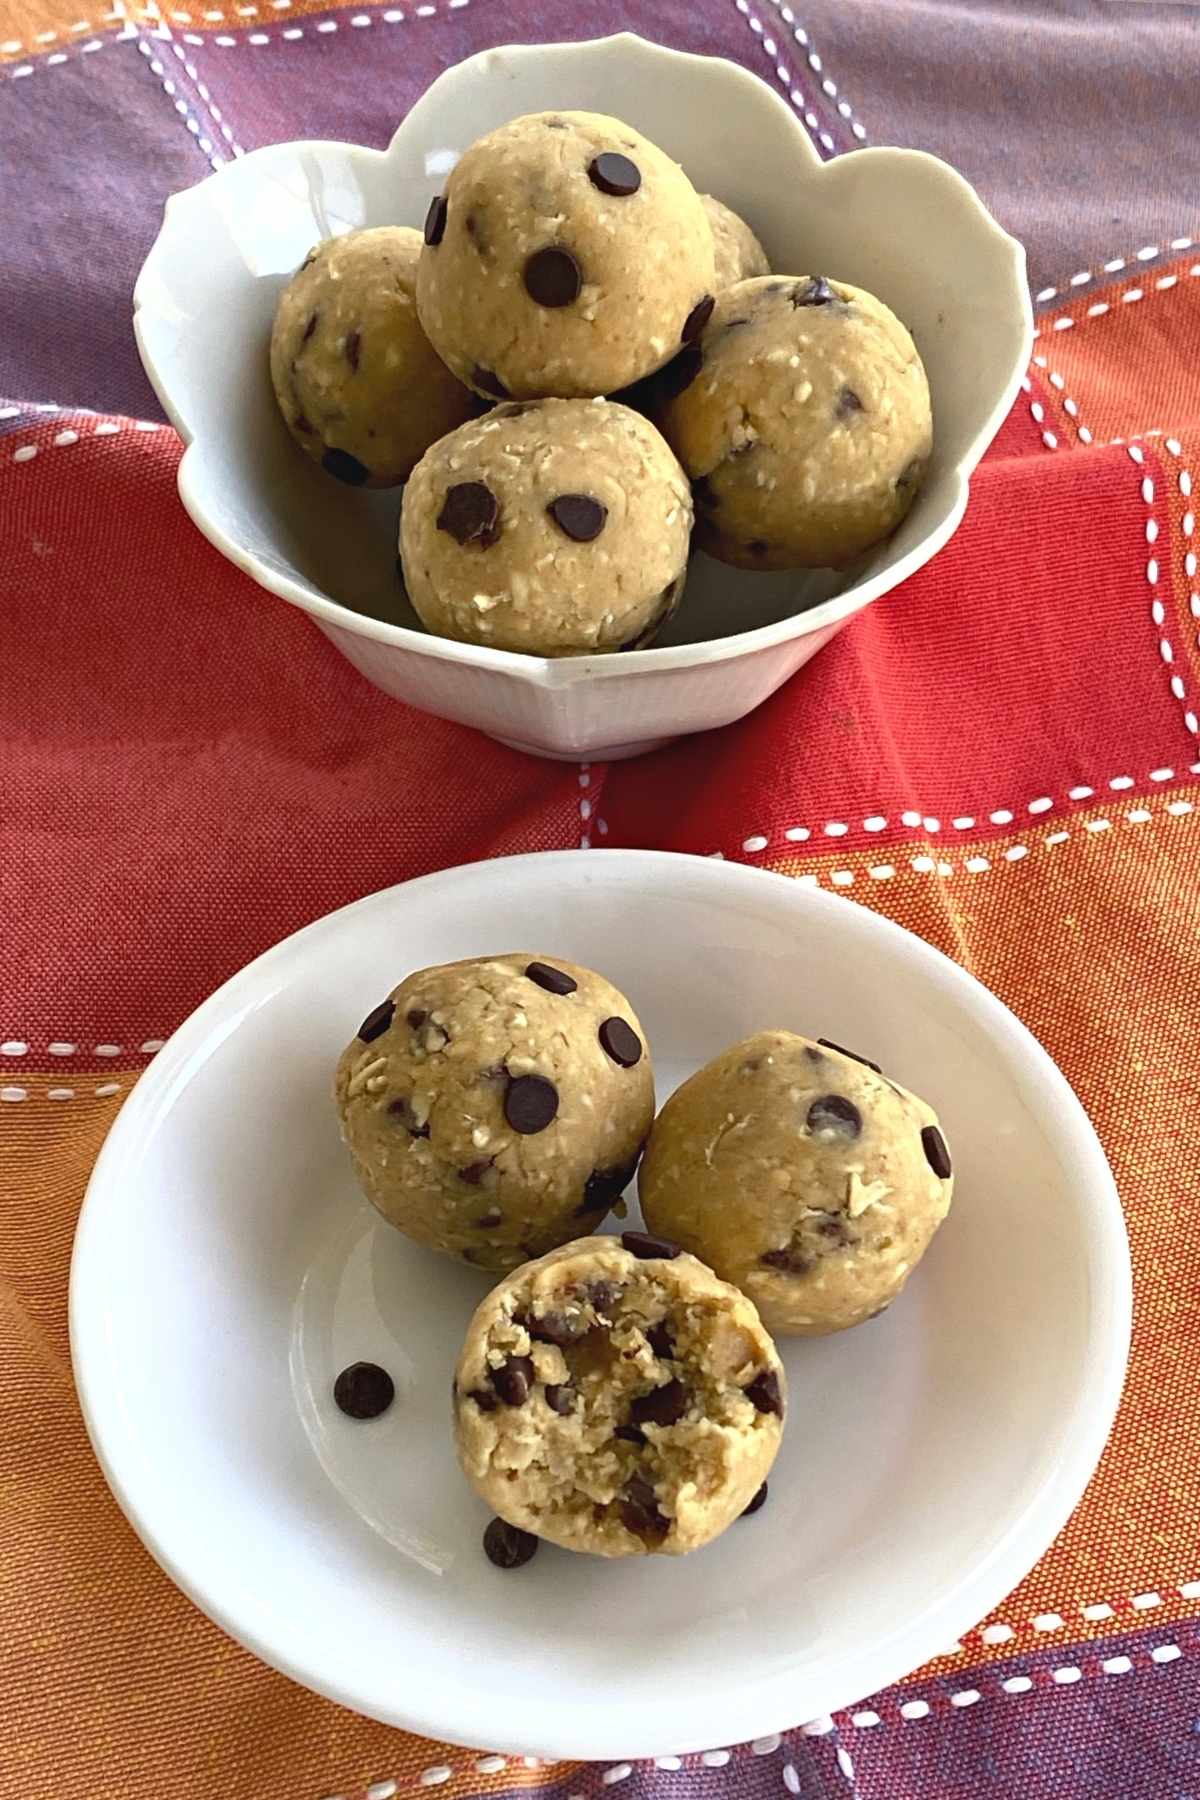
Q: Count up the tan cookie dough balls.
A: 8